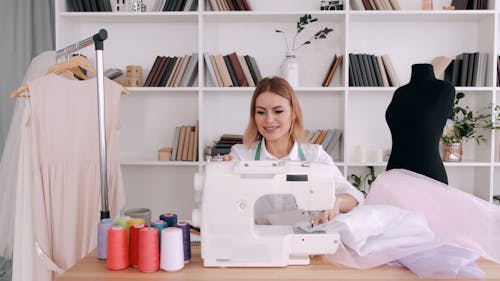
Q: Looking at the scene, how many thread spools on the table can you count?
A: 10